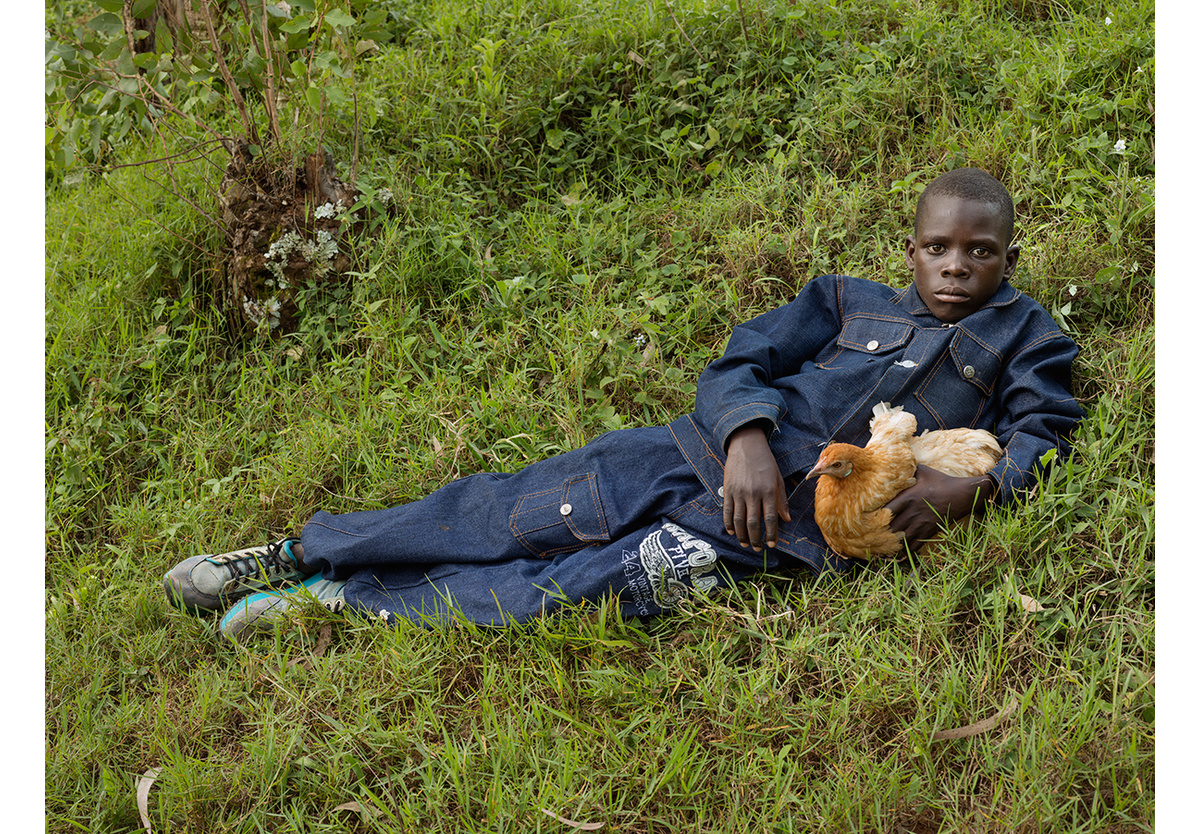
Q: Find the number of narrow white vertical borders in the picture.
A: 2